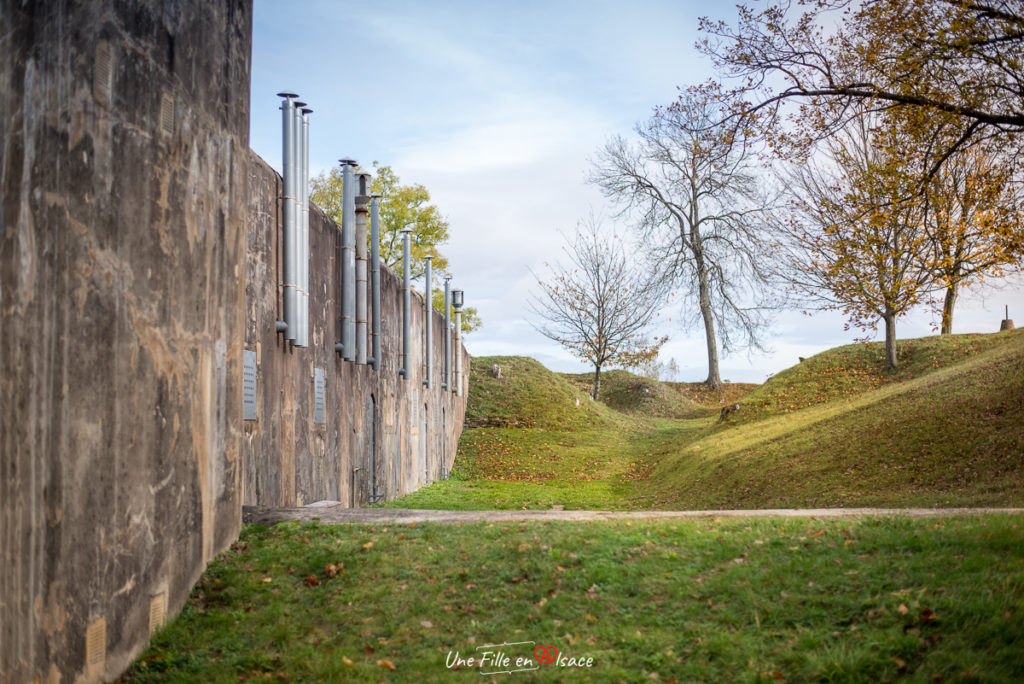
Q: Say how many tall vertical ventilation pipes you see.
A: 11